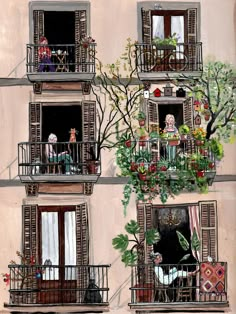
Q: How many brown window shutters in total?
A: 12